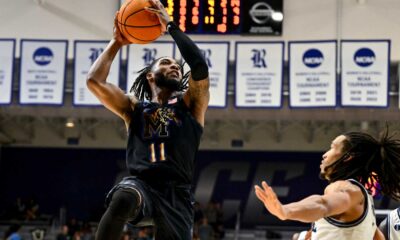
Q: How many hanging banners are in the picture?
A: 8